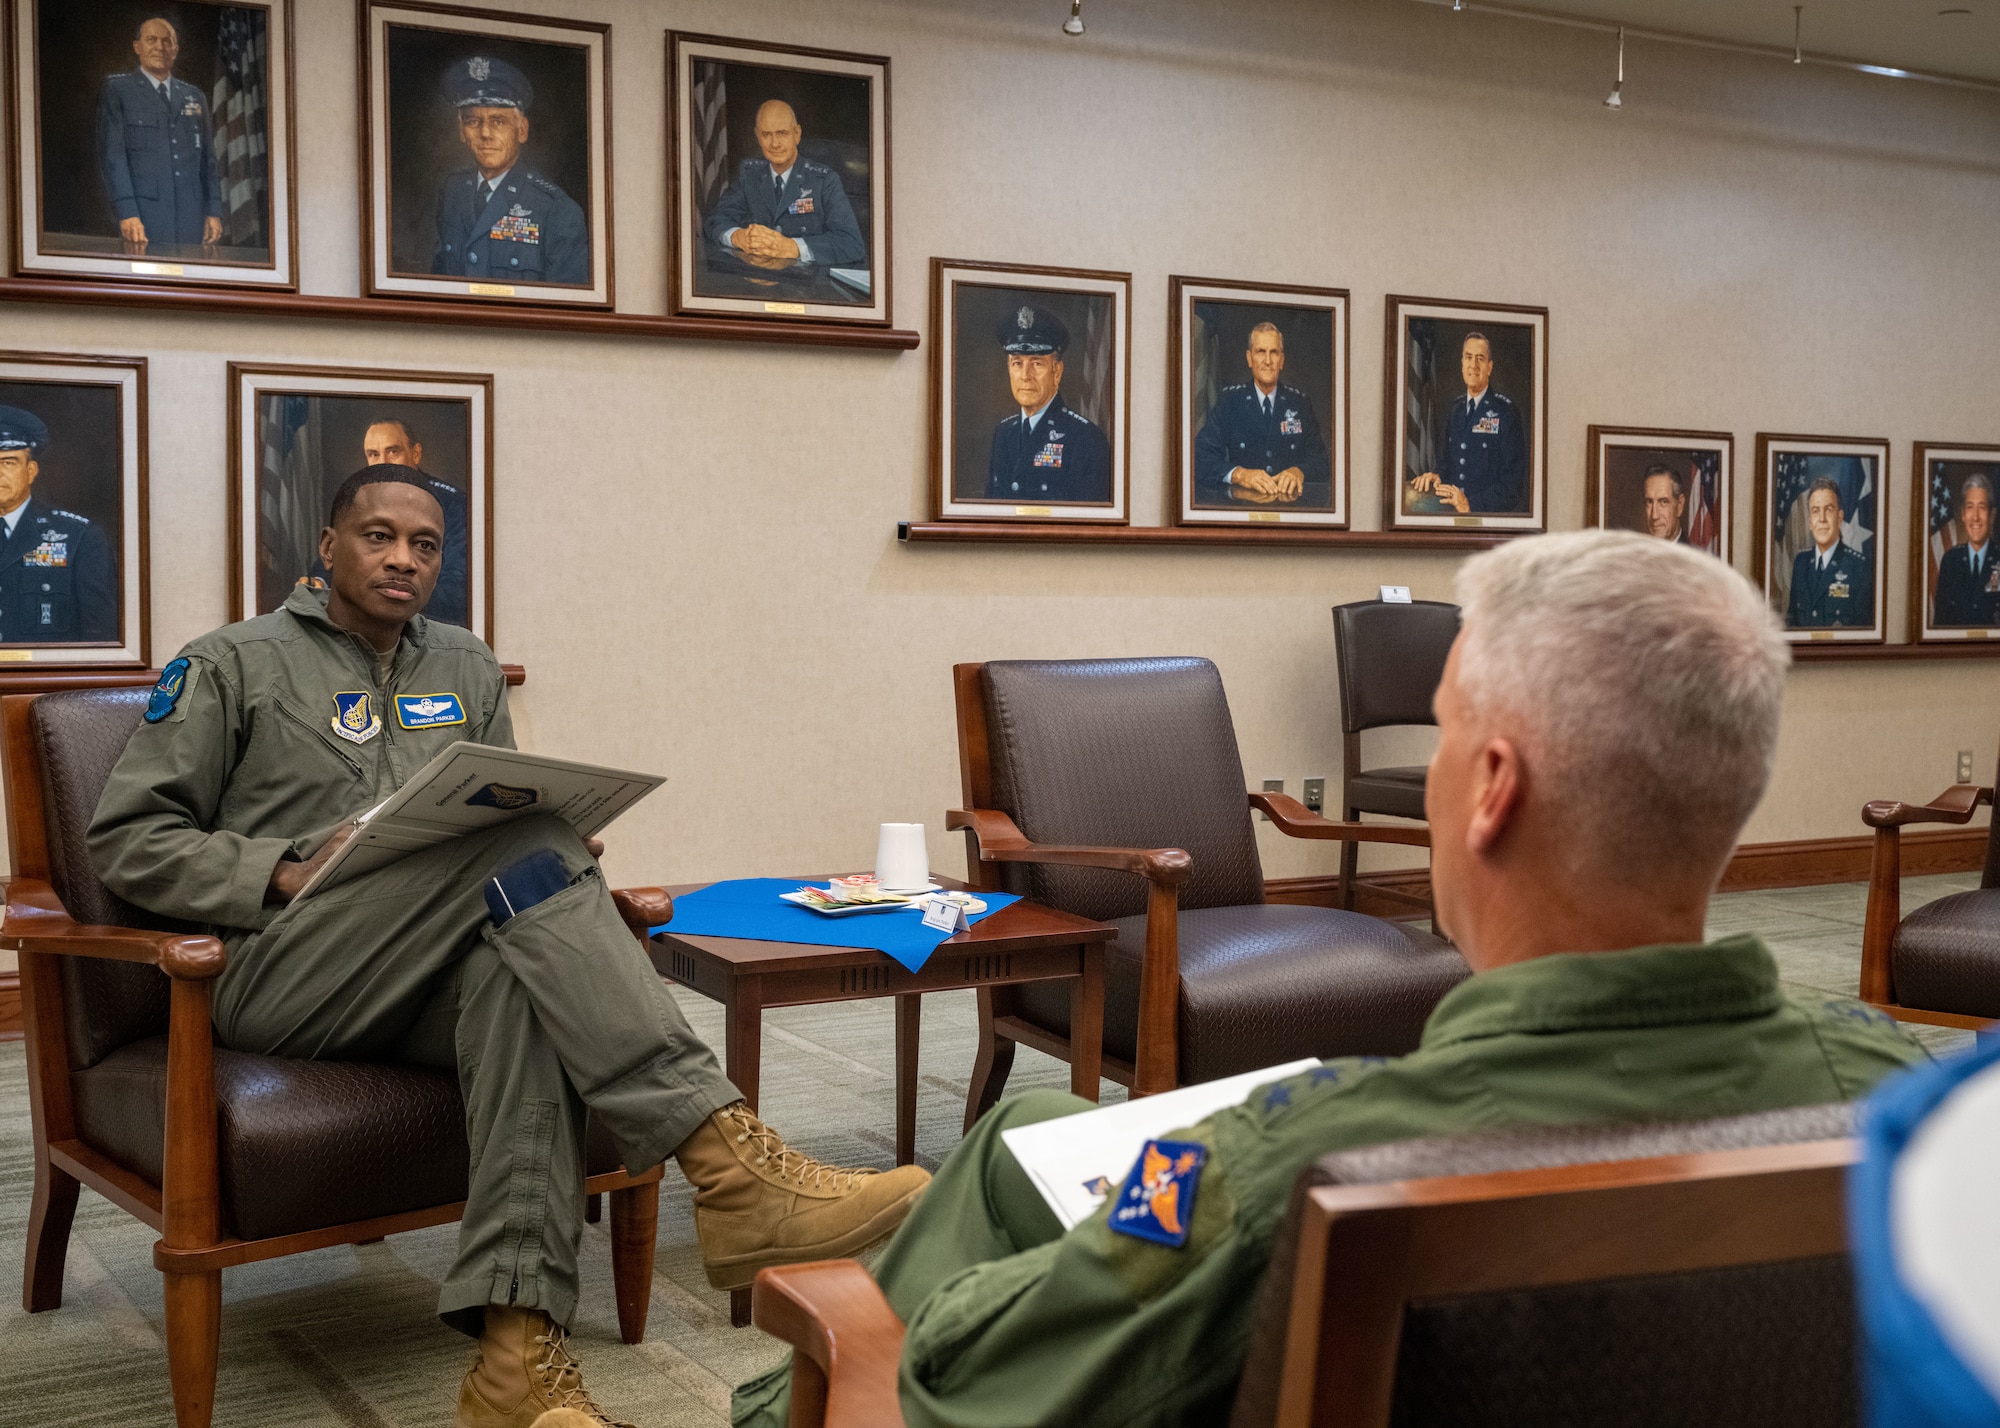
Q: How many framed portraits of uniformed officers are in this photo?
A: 11